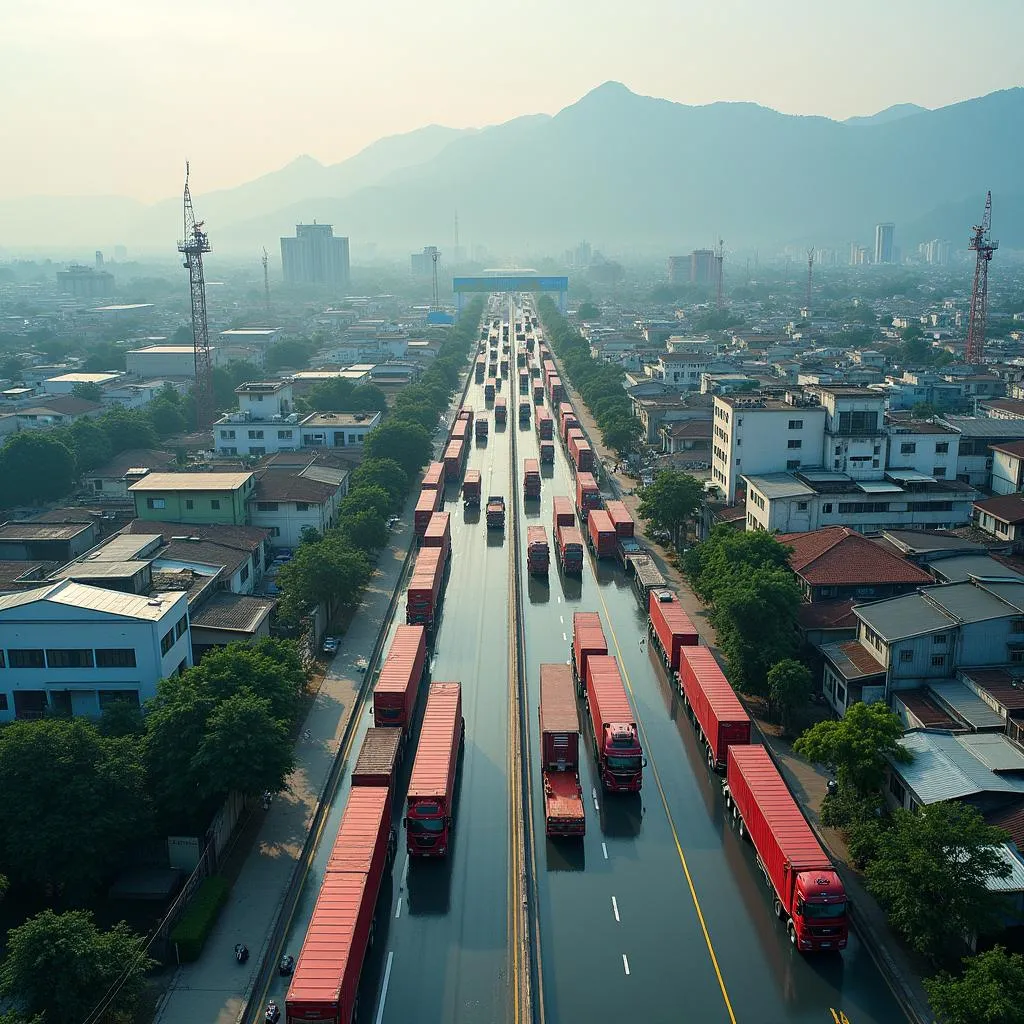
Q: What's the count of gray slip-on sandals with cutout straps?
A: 0